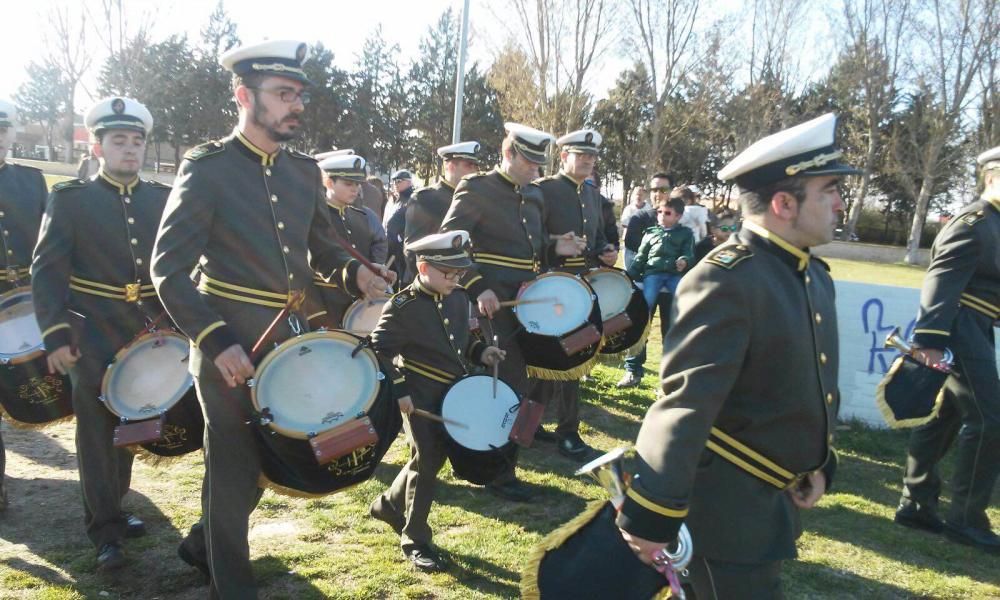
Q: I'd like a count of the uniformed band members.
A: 11